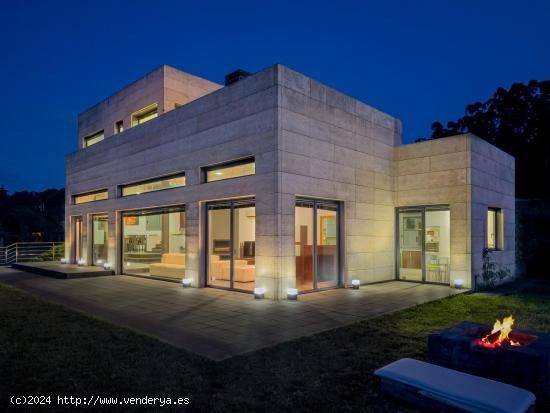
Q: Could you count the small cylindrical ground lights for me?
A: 8